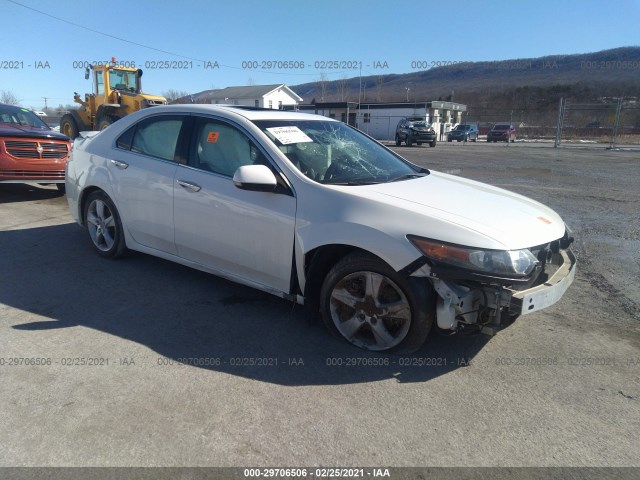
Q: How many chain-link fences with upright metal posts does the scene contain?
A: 1